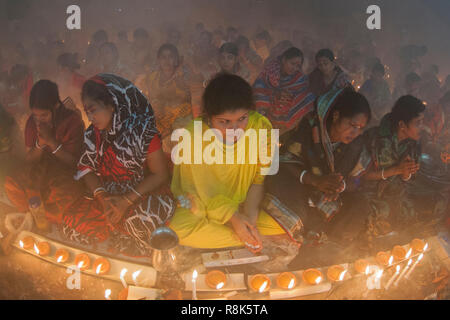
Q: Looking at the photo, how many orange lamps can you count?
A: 14